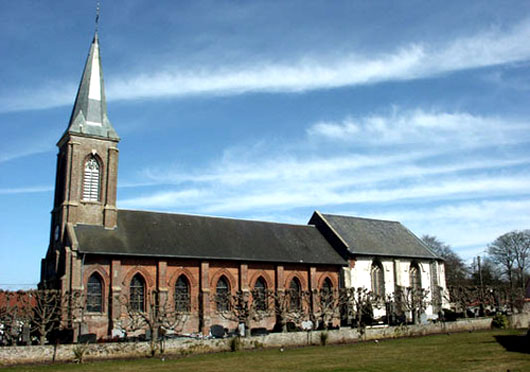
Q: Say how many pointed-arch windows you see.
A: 10